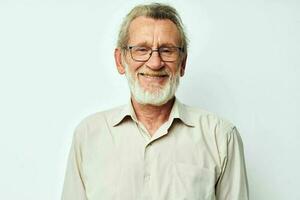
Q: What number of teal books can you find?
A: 0